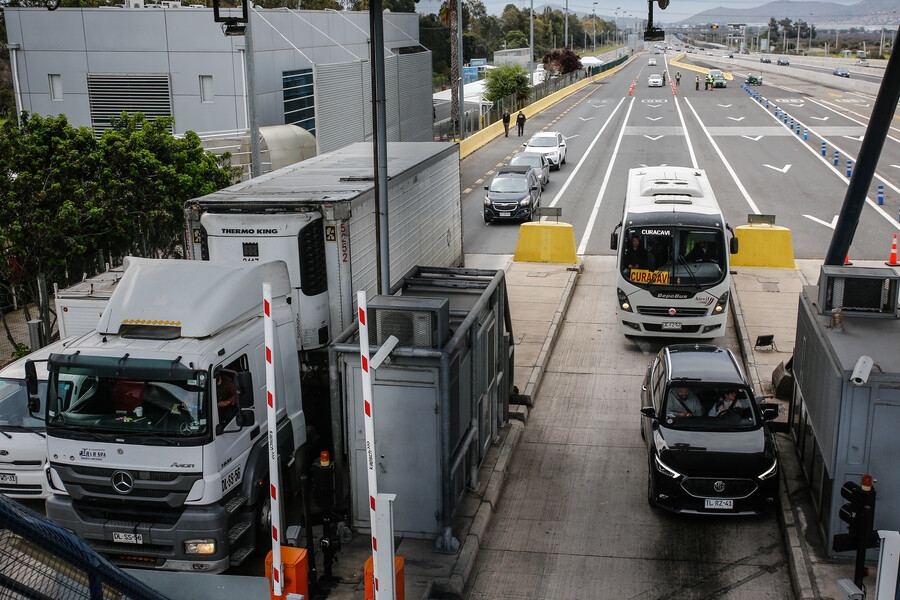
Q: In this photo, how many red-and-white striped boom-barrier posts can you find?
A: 2